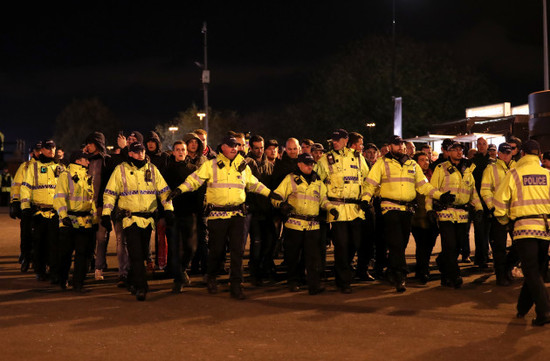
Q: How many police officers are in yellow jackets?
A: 11